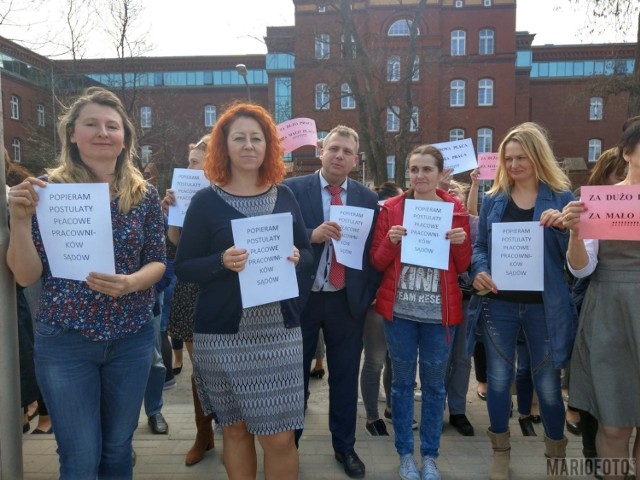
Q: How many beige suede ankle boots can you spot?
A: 2